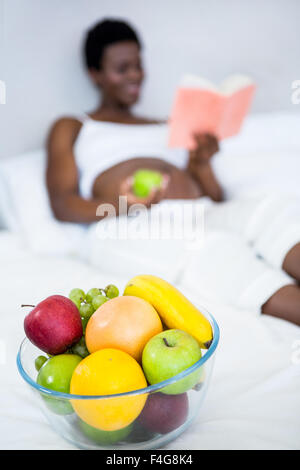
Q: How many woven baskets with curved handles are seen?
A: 0